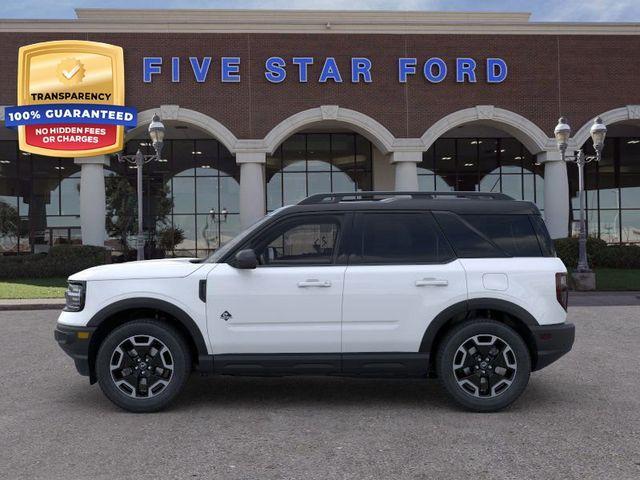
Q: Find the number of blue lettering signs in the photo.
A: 1